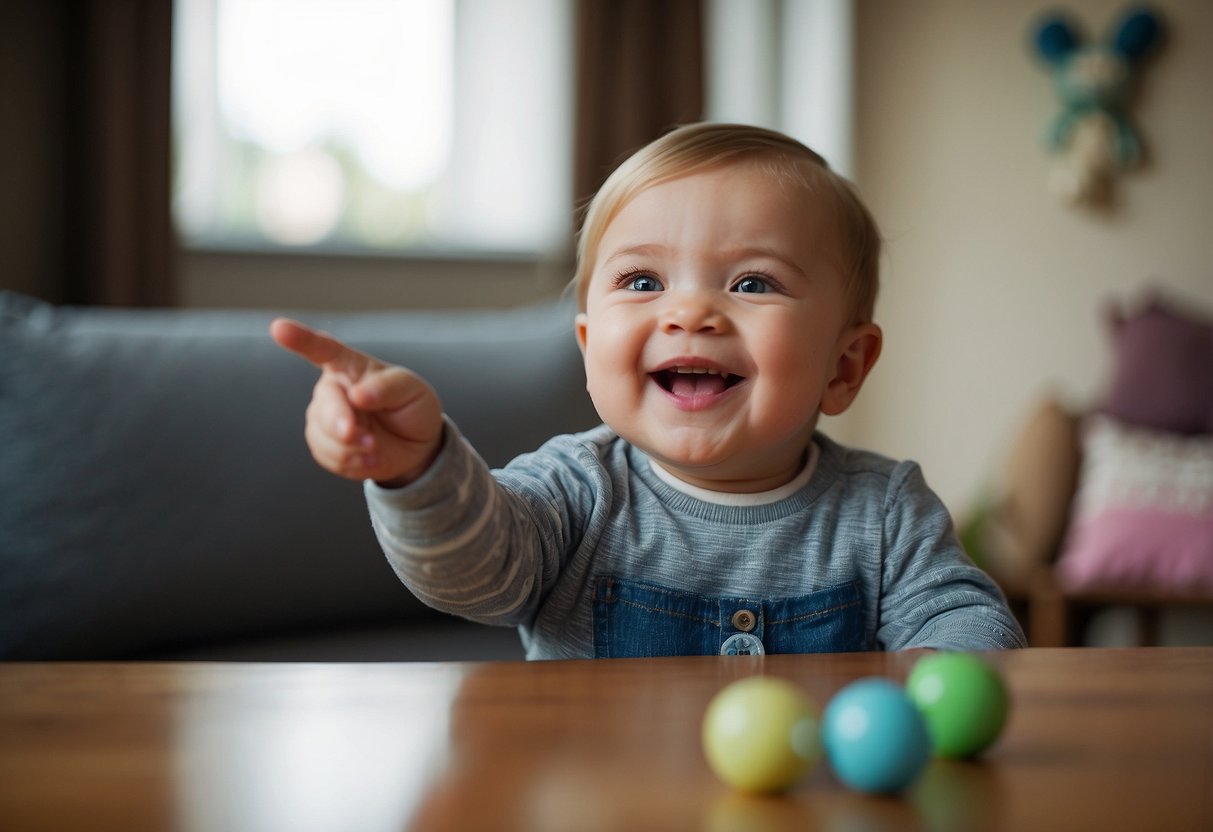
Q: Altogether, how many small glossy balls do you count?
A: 3